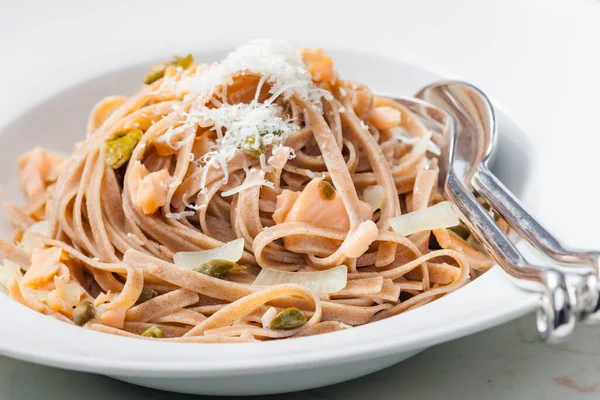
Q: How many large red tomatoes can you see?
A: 0